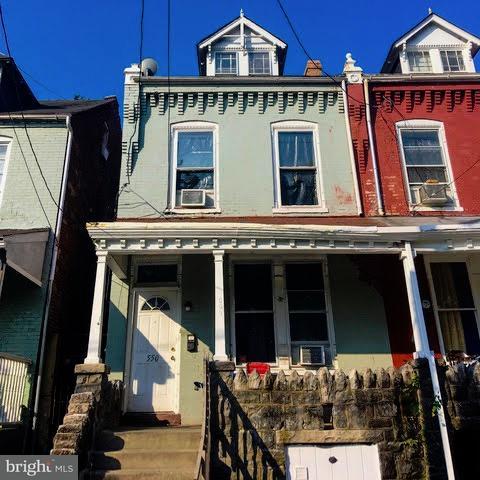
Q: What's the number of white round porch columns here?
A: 3